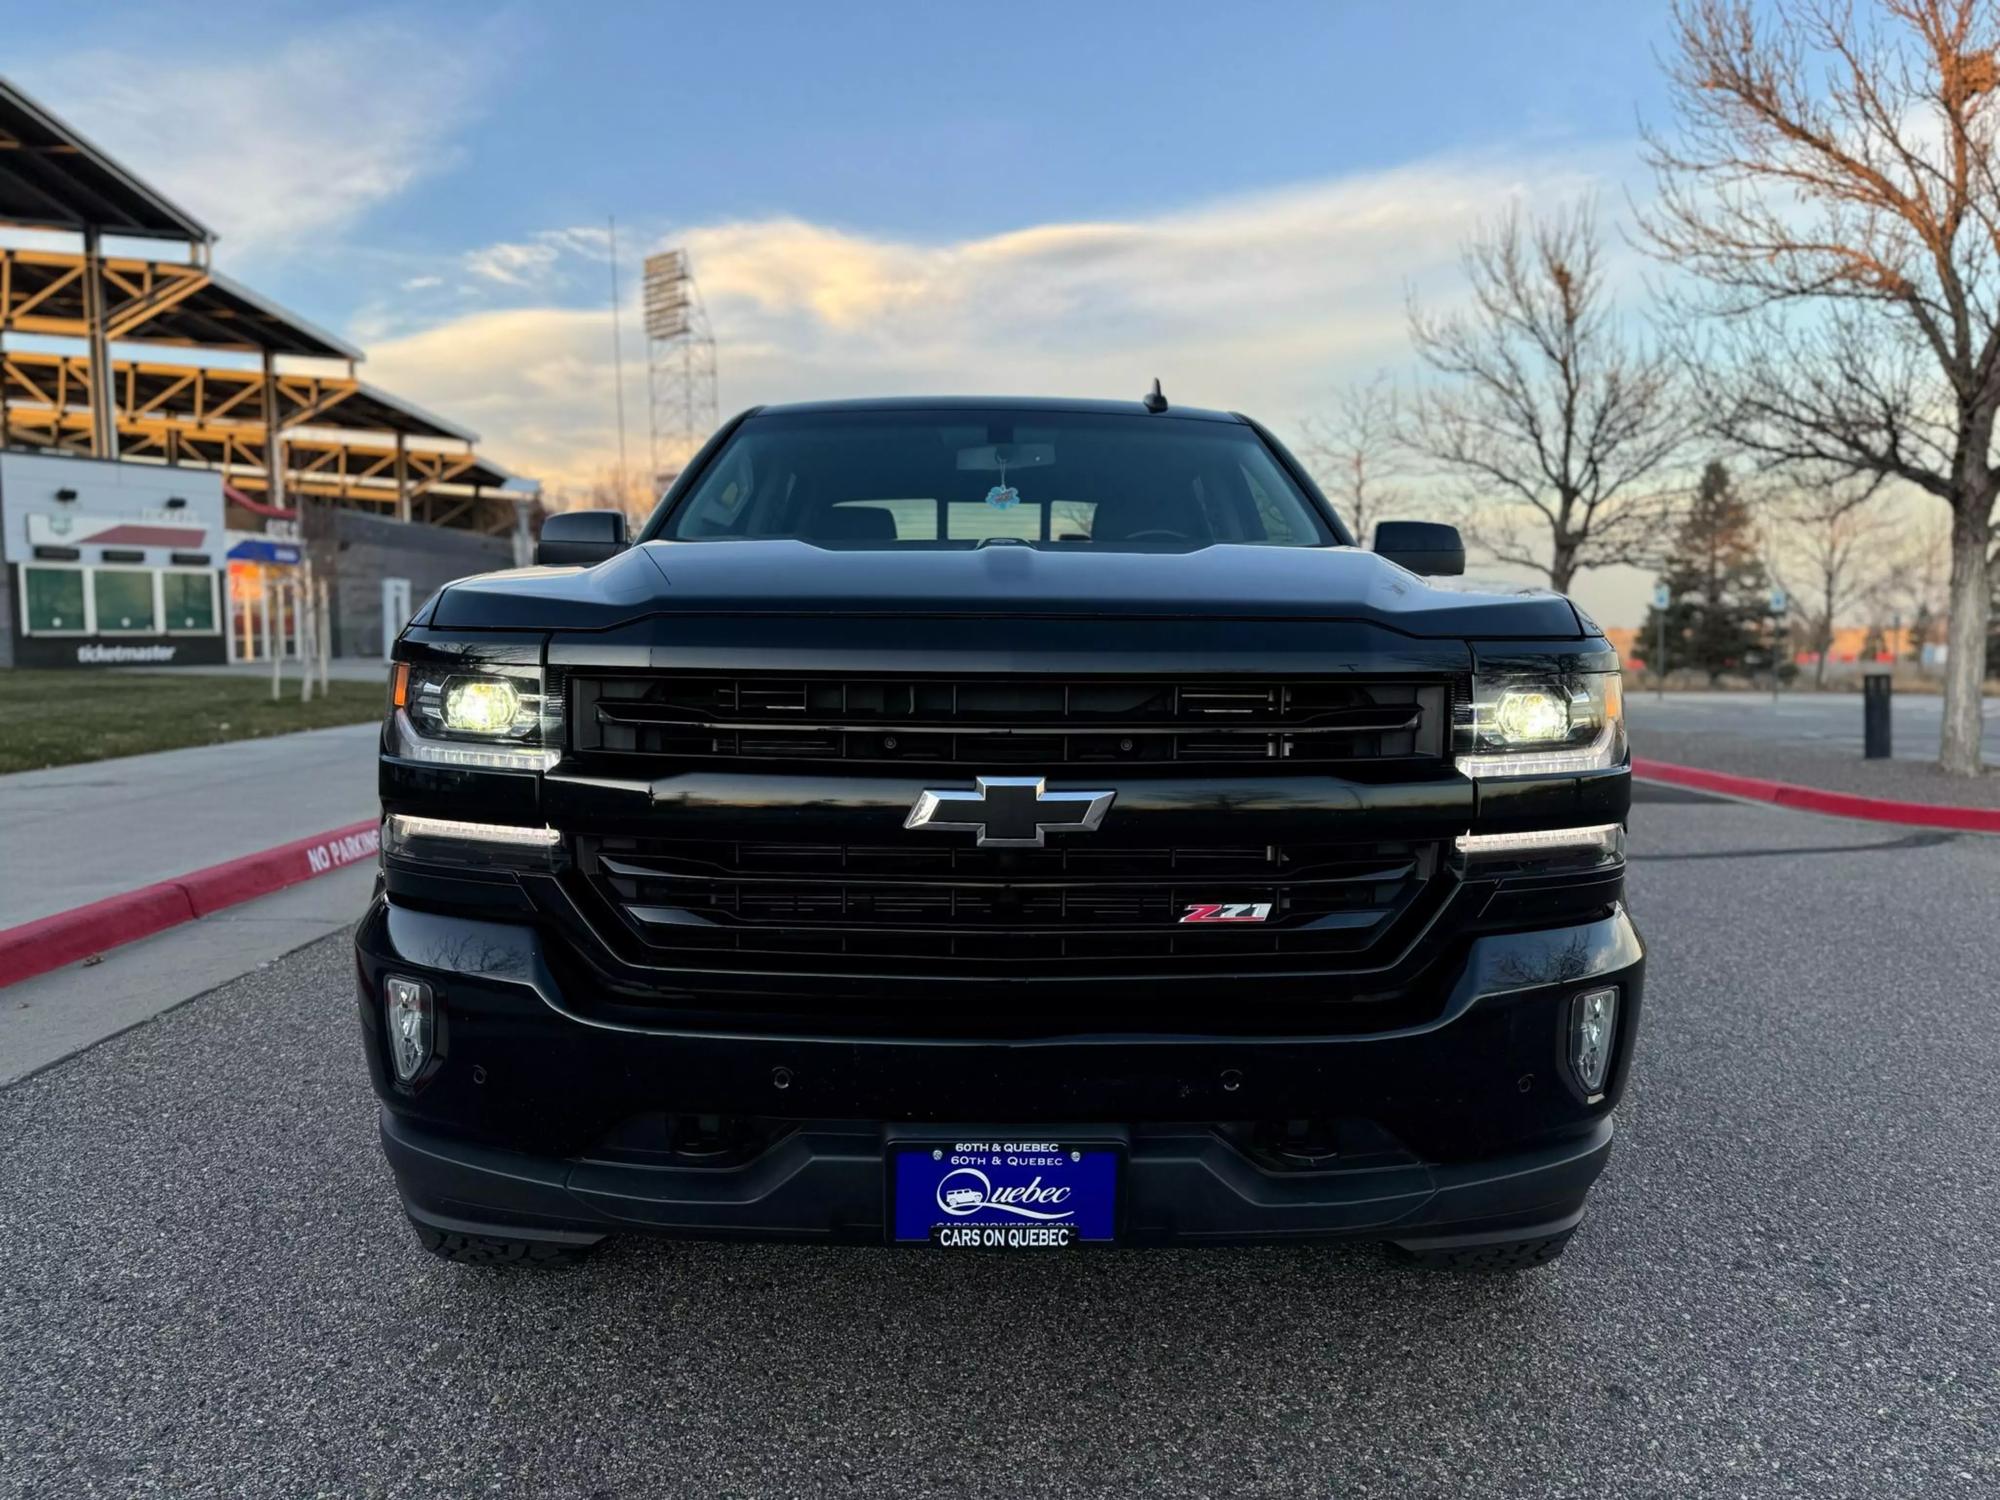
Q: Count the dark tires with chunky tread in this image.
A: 2